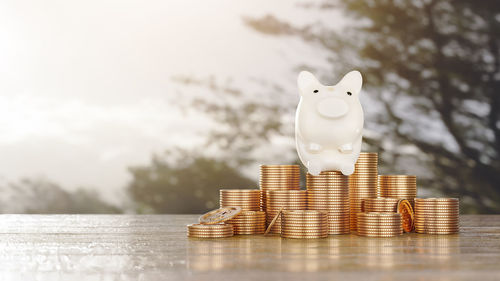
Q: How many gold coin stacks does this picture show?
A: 12